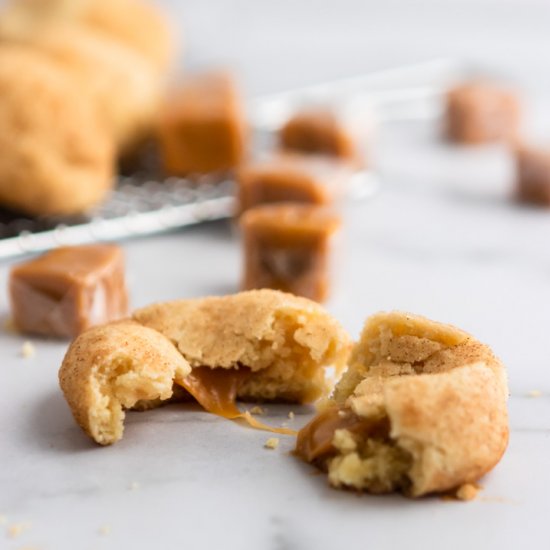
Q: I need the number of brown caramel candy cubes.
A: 7